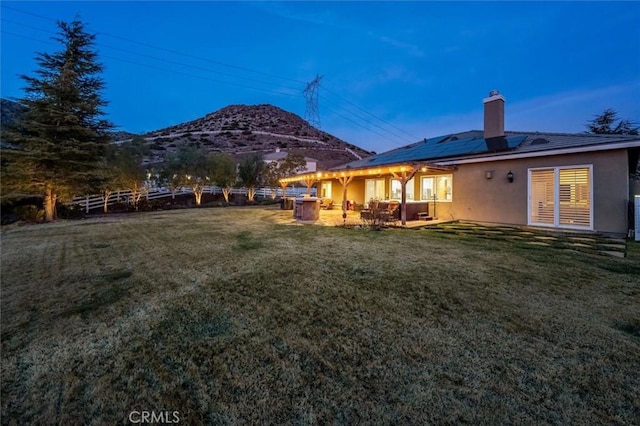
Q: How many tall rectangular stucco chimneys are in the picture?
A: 1